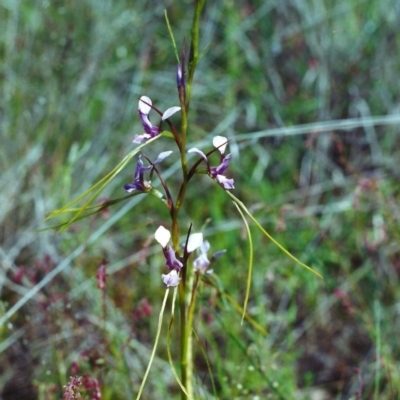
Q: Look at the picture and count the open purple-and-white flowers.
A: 5